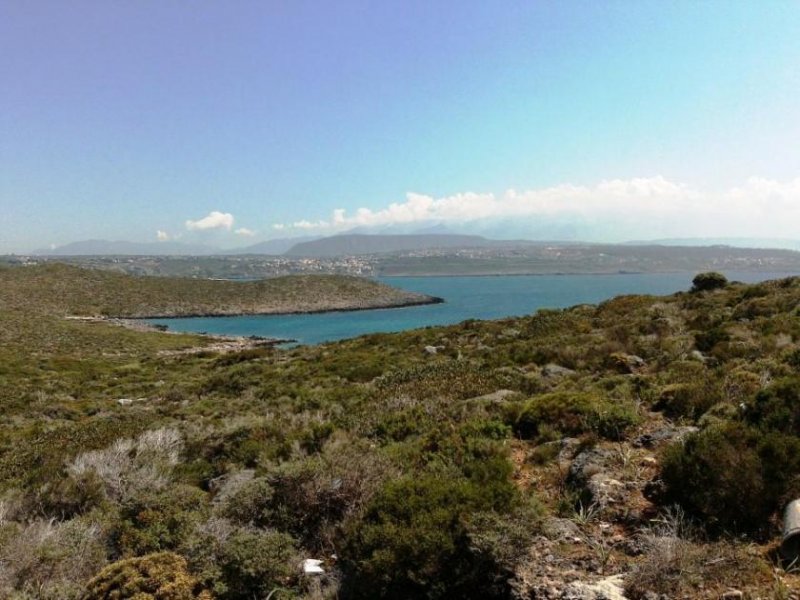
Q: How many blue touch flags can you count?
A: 0